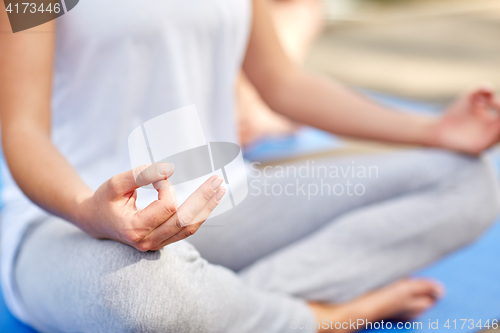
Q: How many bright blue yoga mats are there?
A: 2